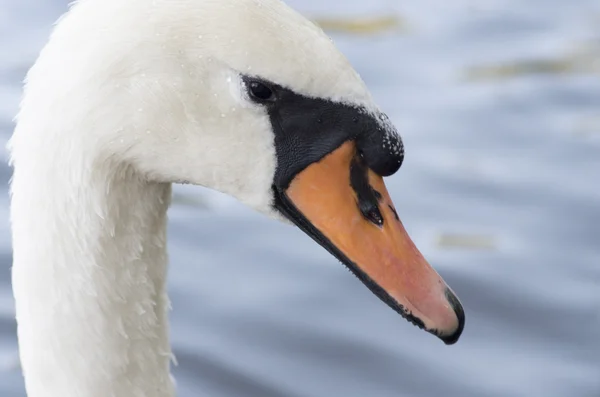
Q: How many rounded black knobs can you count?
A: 1